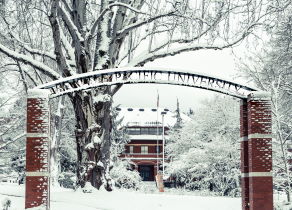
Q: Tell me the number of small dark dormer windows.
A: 5